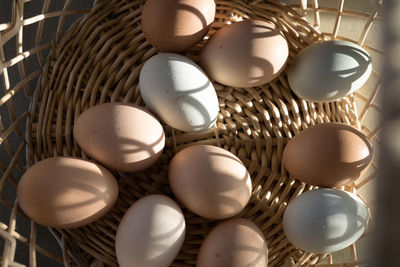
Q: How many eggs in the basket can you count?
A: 11